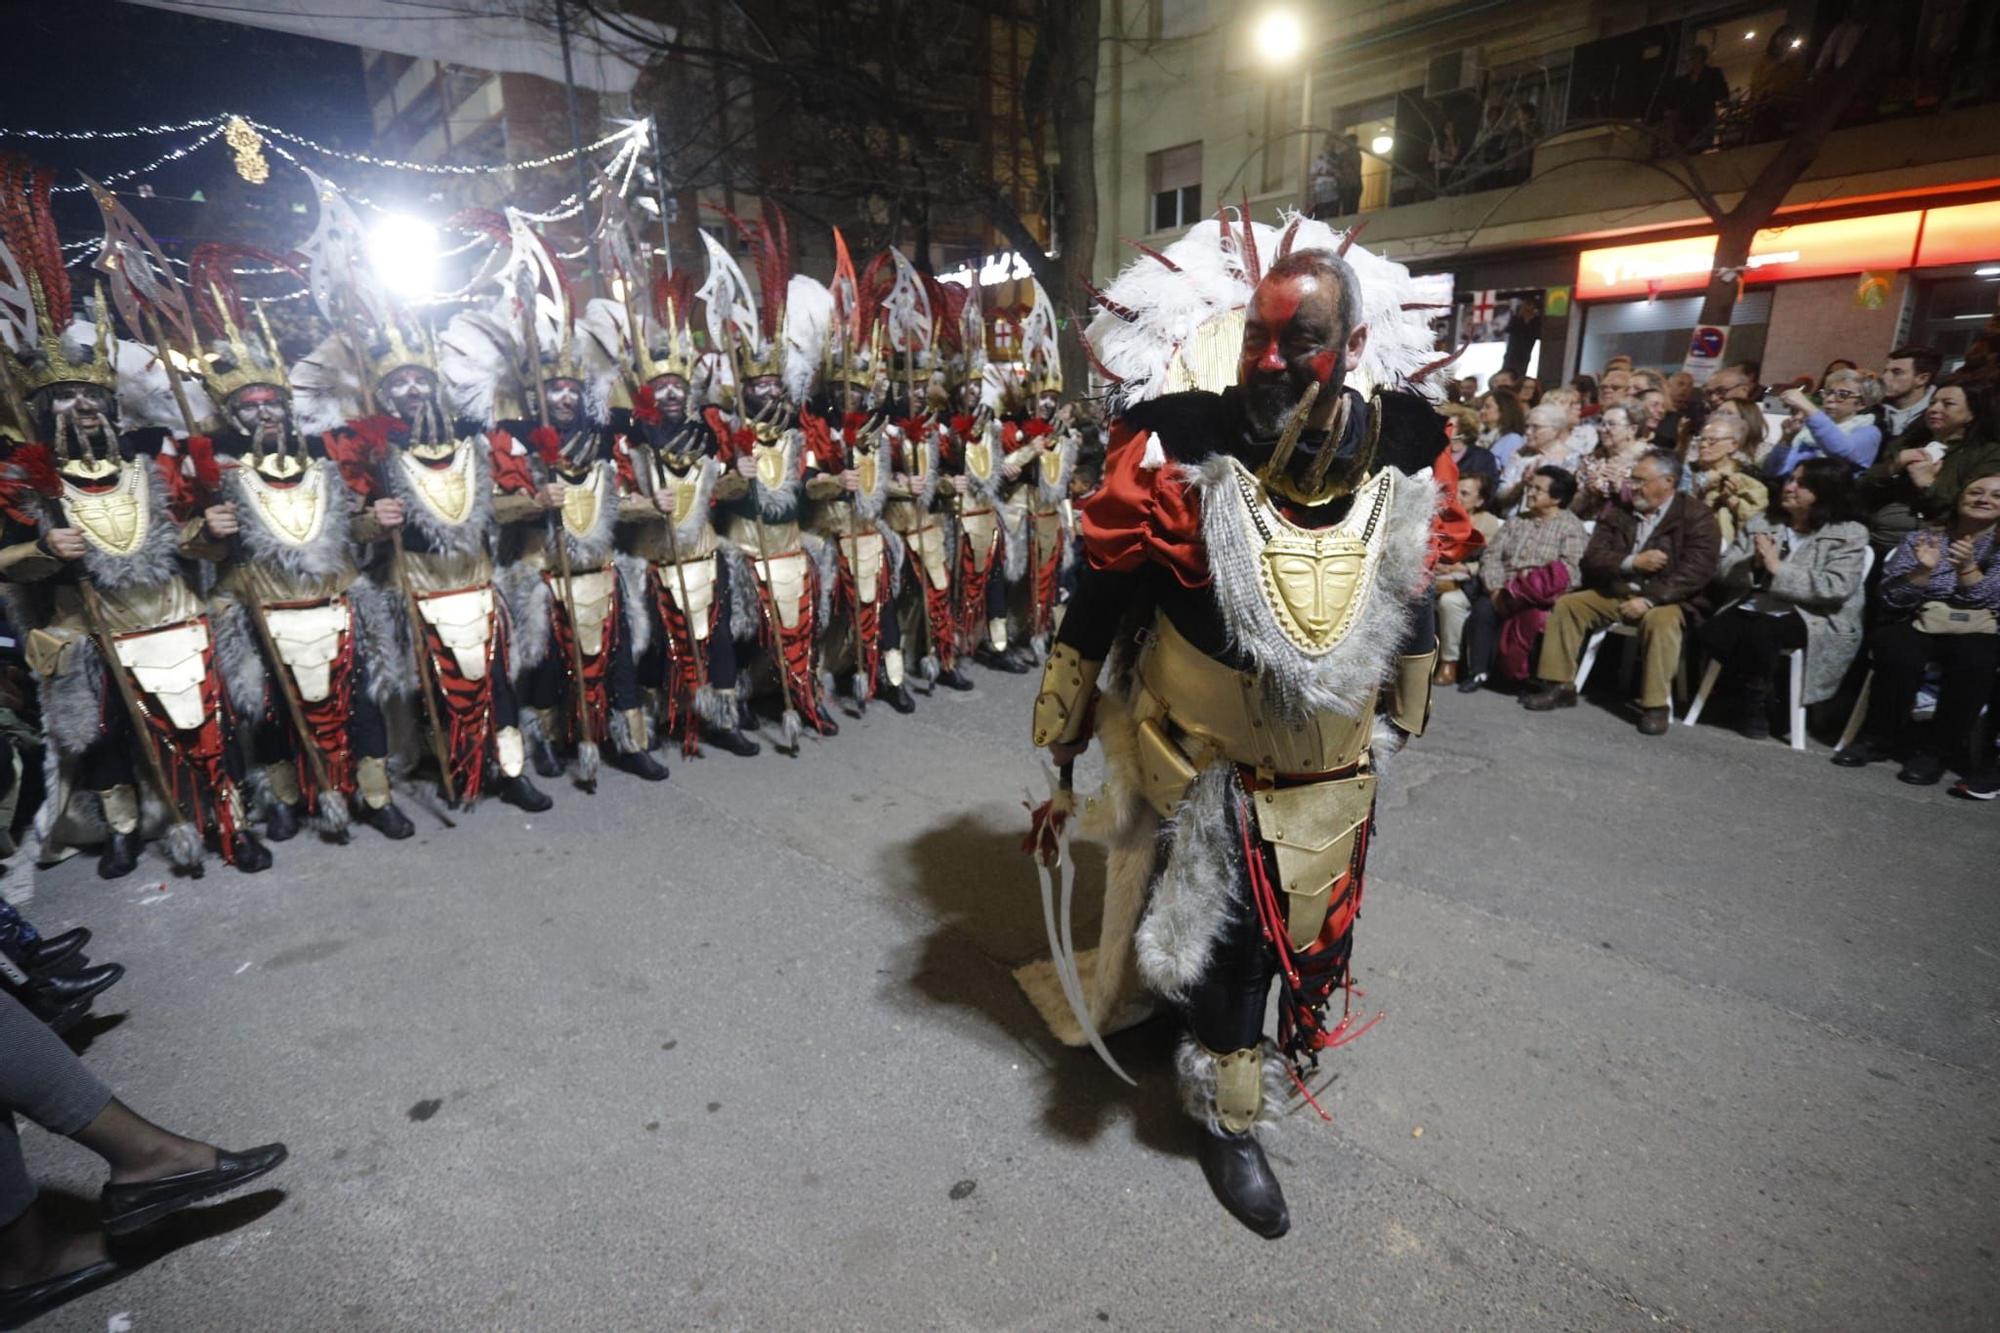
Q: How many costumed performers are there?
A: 11